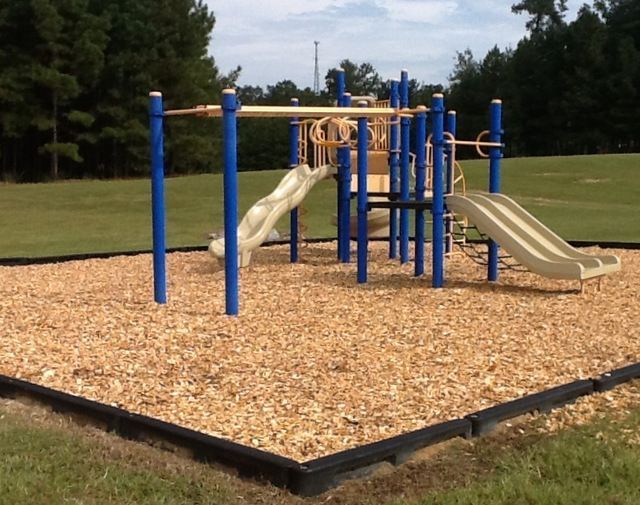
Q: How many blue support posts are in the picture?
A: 12